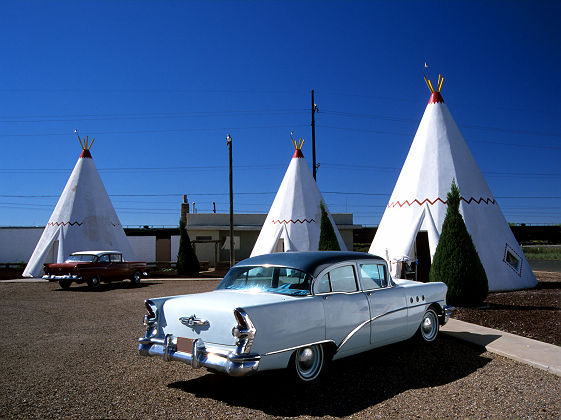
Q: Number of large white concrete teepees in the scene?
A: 3